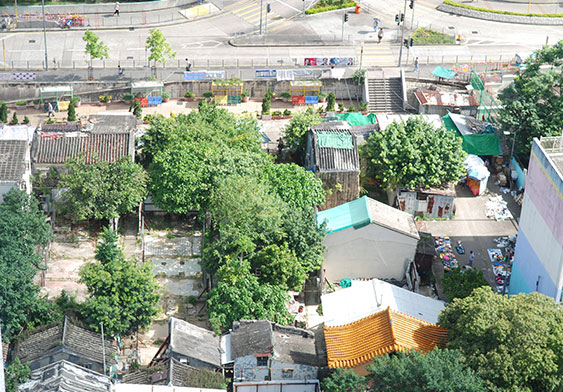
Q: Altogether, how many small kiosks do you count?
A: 4